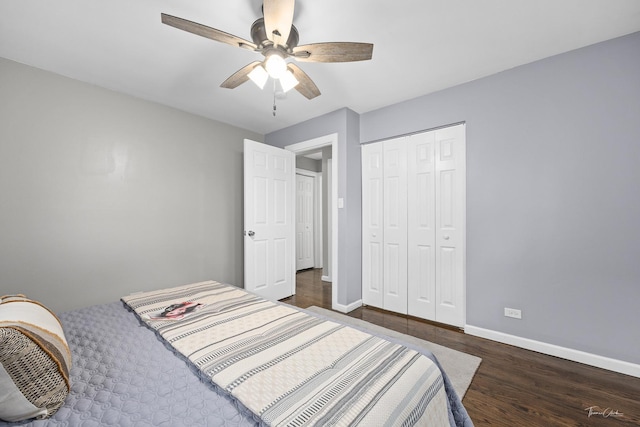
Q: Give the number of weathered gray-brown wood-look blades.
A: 5